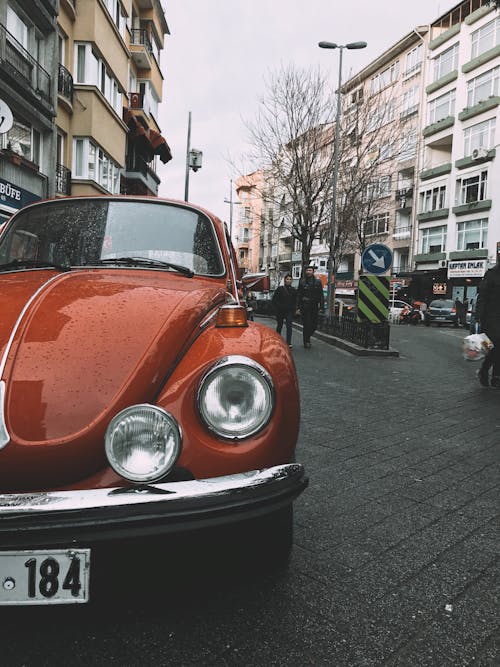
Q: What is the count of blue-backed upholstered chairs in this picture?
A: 0